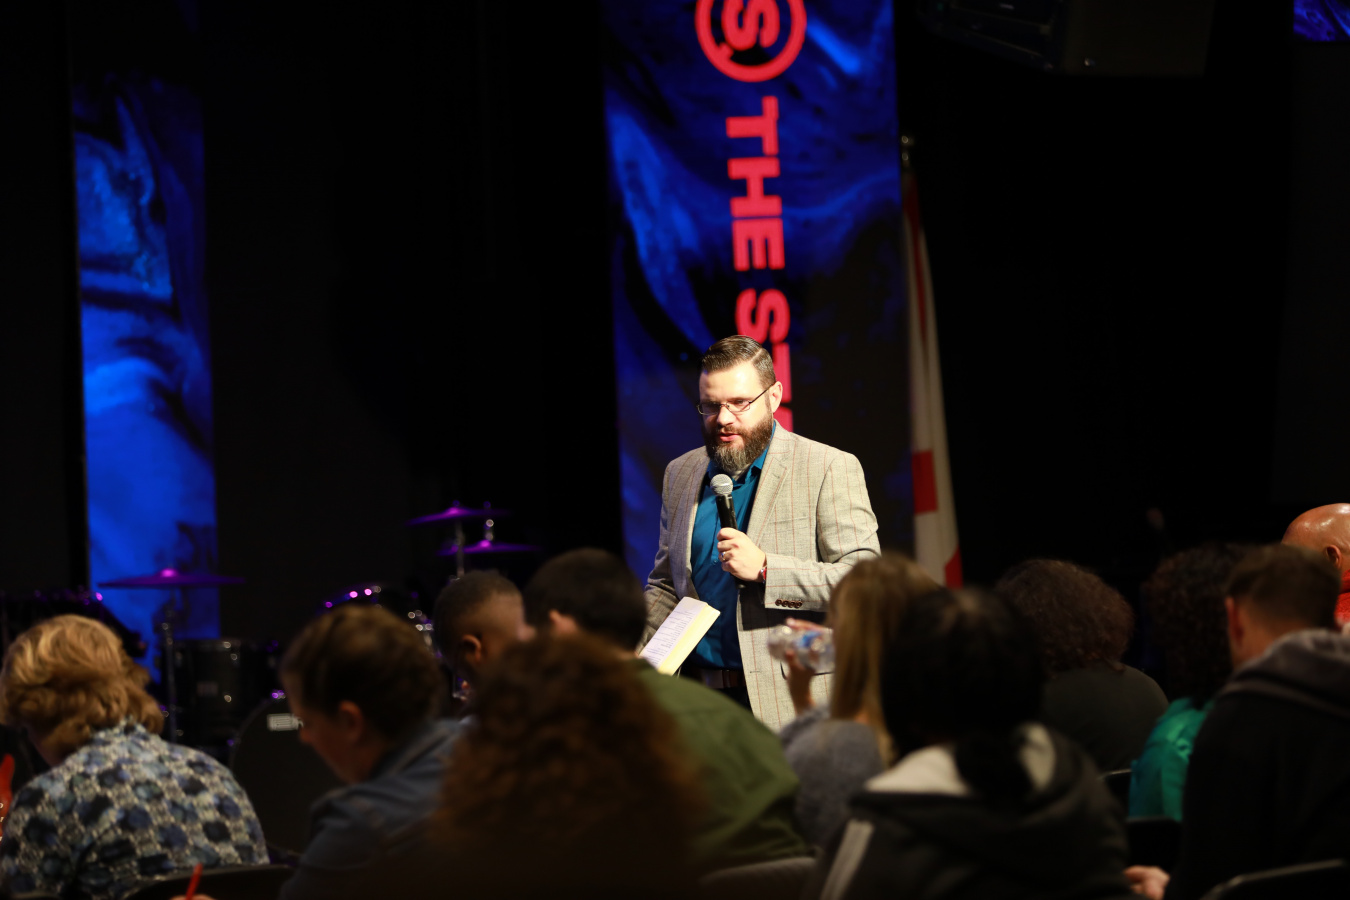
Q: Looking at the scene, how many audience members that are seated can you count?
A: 11